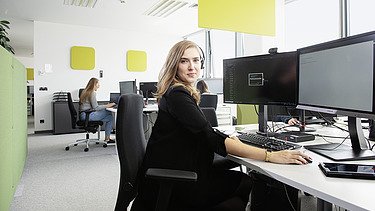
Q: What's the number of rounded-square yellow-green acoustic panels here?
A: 2